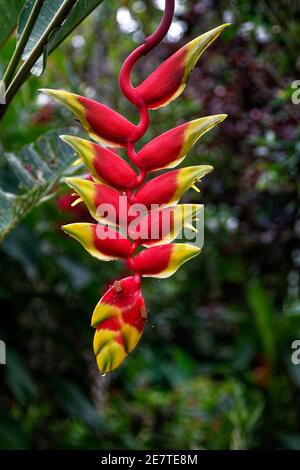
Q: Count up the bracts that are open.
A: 9